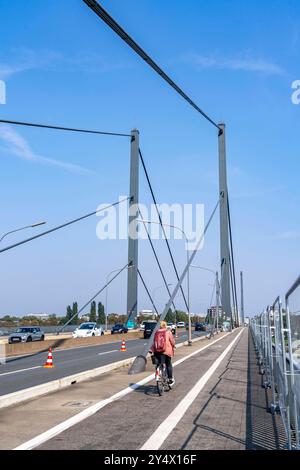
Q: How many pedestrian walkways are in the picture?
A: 1